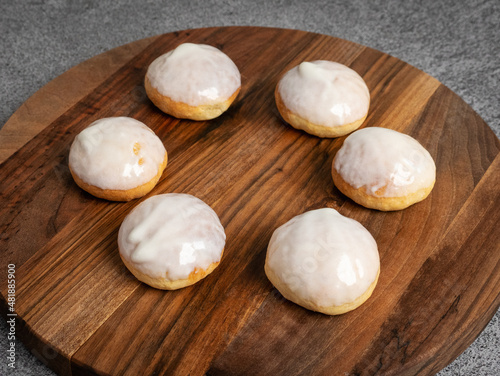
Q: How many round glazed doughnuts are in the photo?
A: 6